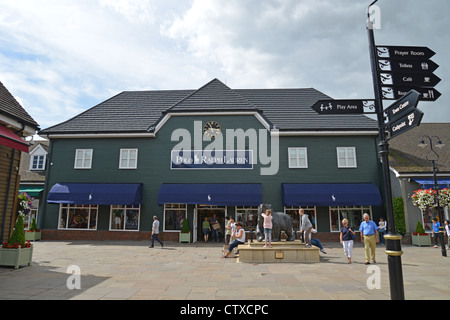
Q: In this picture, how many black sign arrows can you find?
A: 7